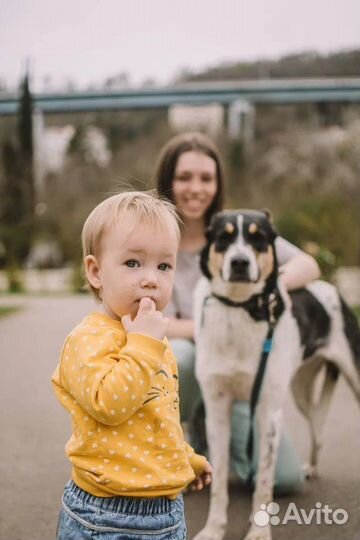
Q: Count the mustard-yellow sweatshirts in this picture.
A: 1